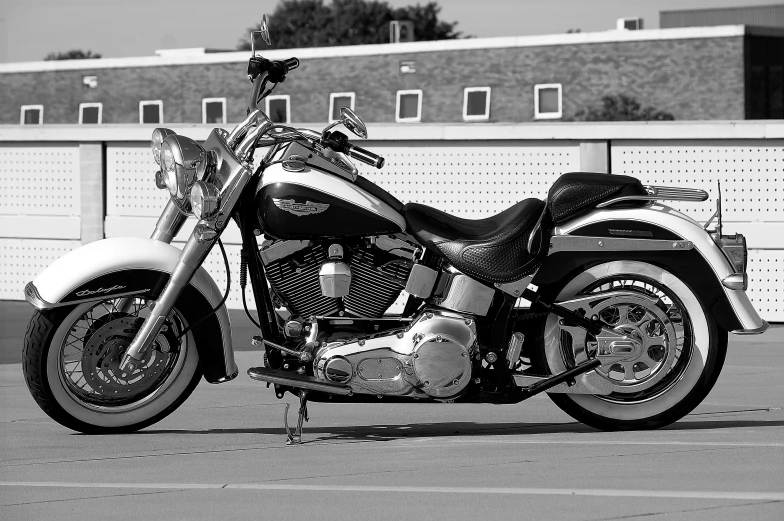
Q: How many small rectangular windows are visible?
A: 9